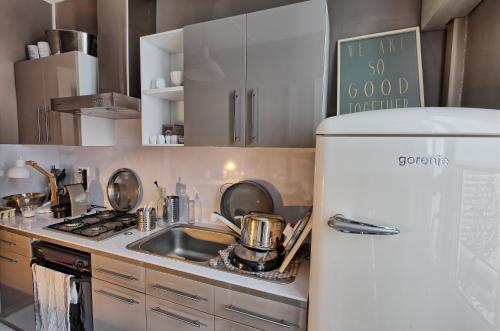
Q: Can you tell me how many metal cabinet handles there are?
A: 11